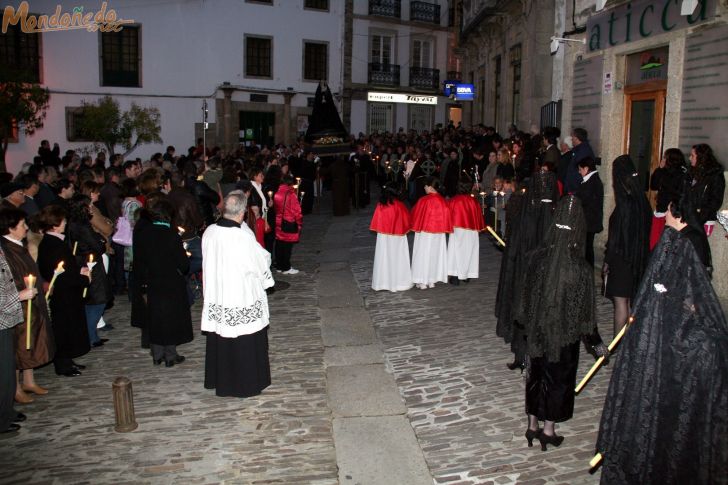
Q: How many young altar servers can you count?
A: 3